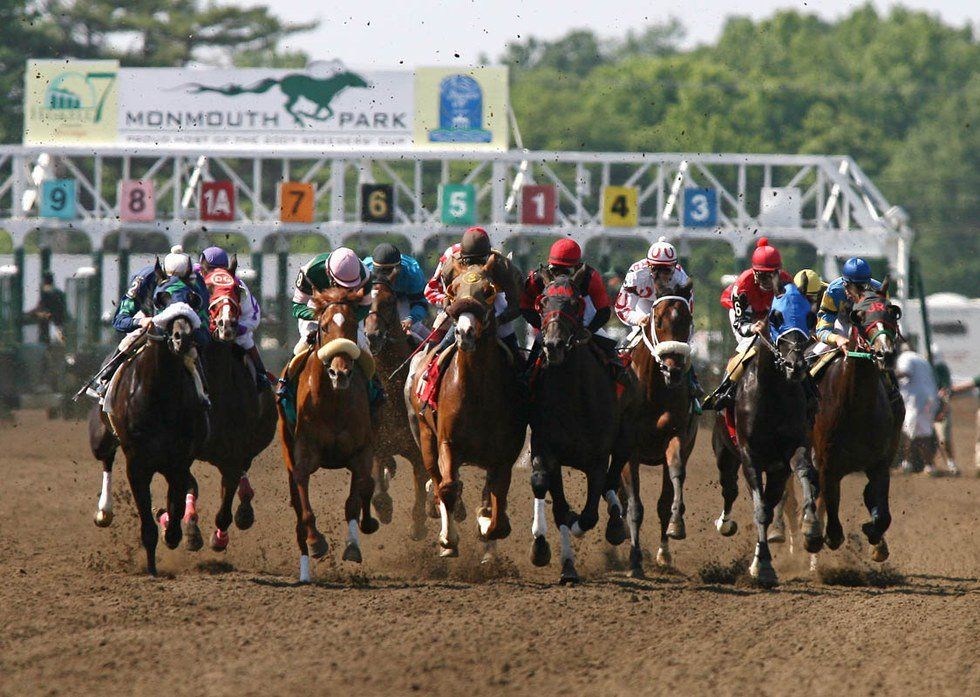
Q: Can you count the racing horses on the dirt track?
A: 10